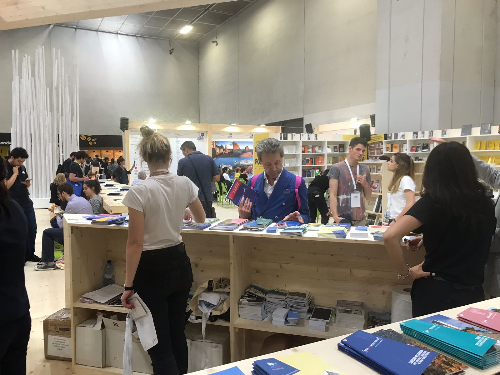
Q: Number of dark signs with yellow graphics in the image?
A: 1